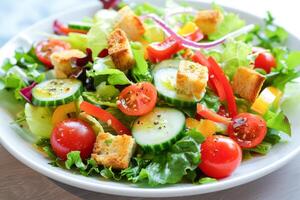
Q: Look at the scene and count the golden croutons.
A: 7